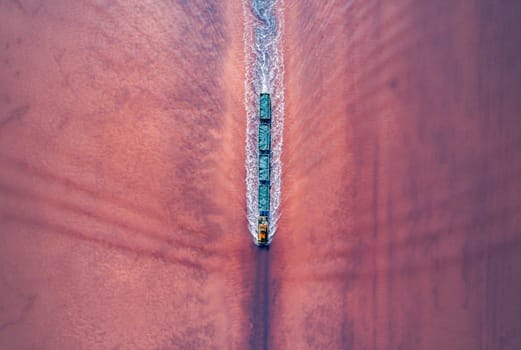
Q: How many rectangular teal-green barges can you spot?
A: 4